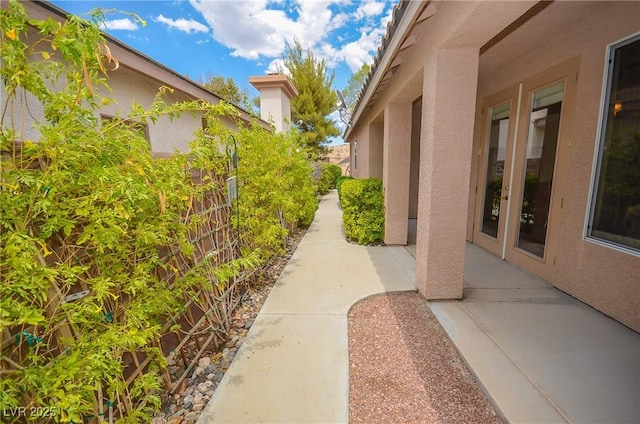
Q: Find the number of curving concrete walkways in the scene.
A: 1